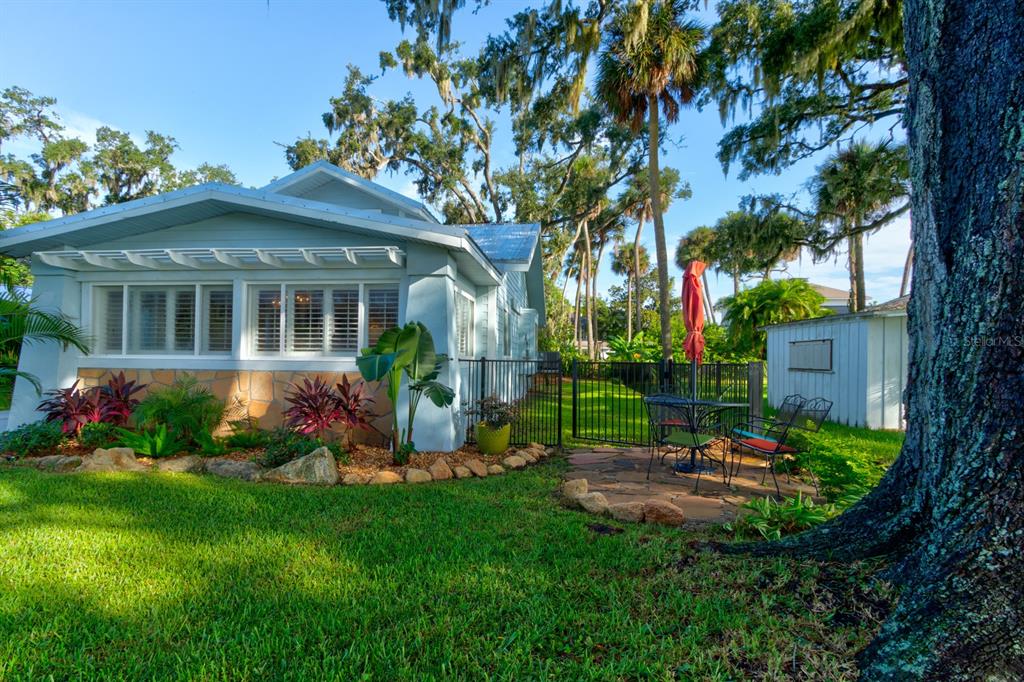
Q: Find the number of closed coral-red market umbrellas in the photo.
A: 1